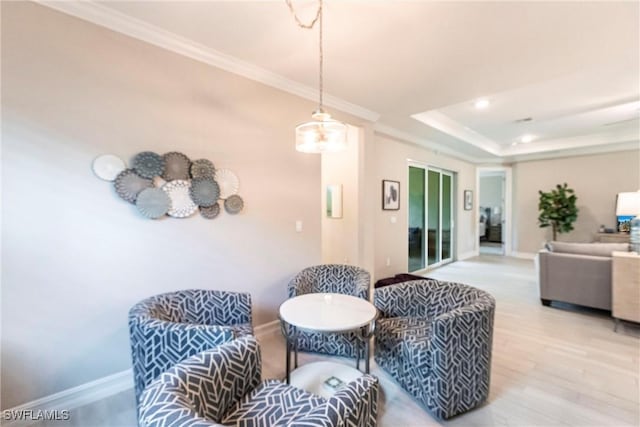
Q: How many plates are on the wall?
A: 11